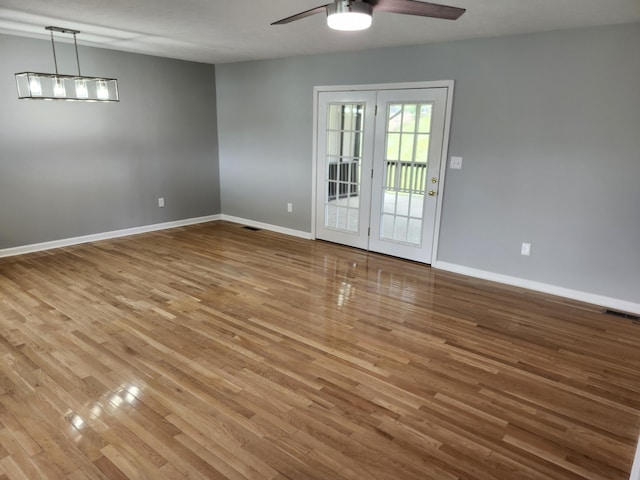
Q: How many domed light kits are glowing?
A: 1